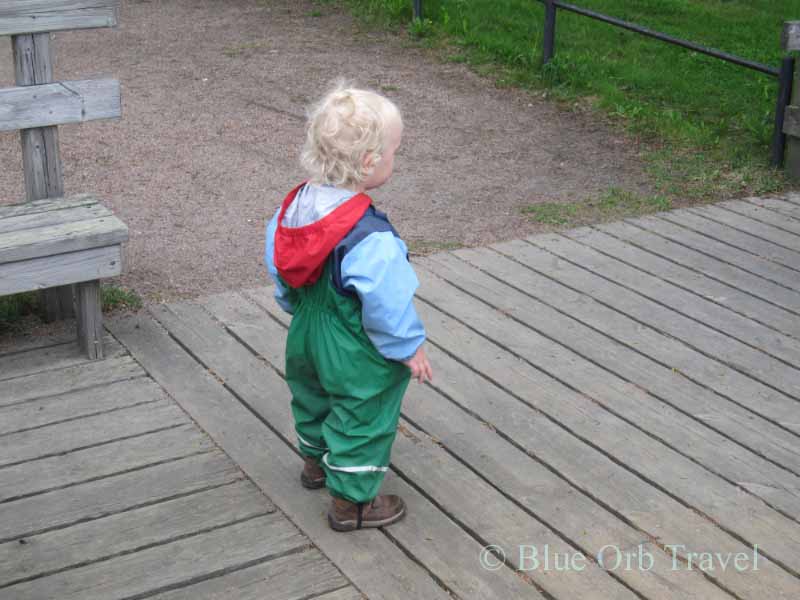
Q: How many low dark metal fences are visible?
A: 1